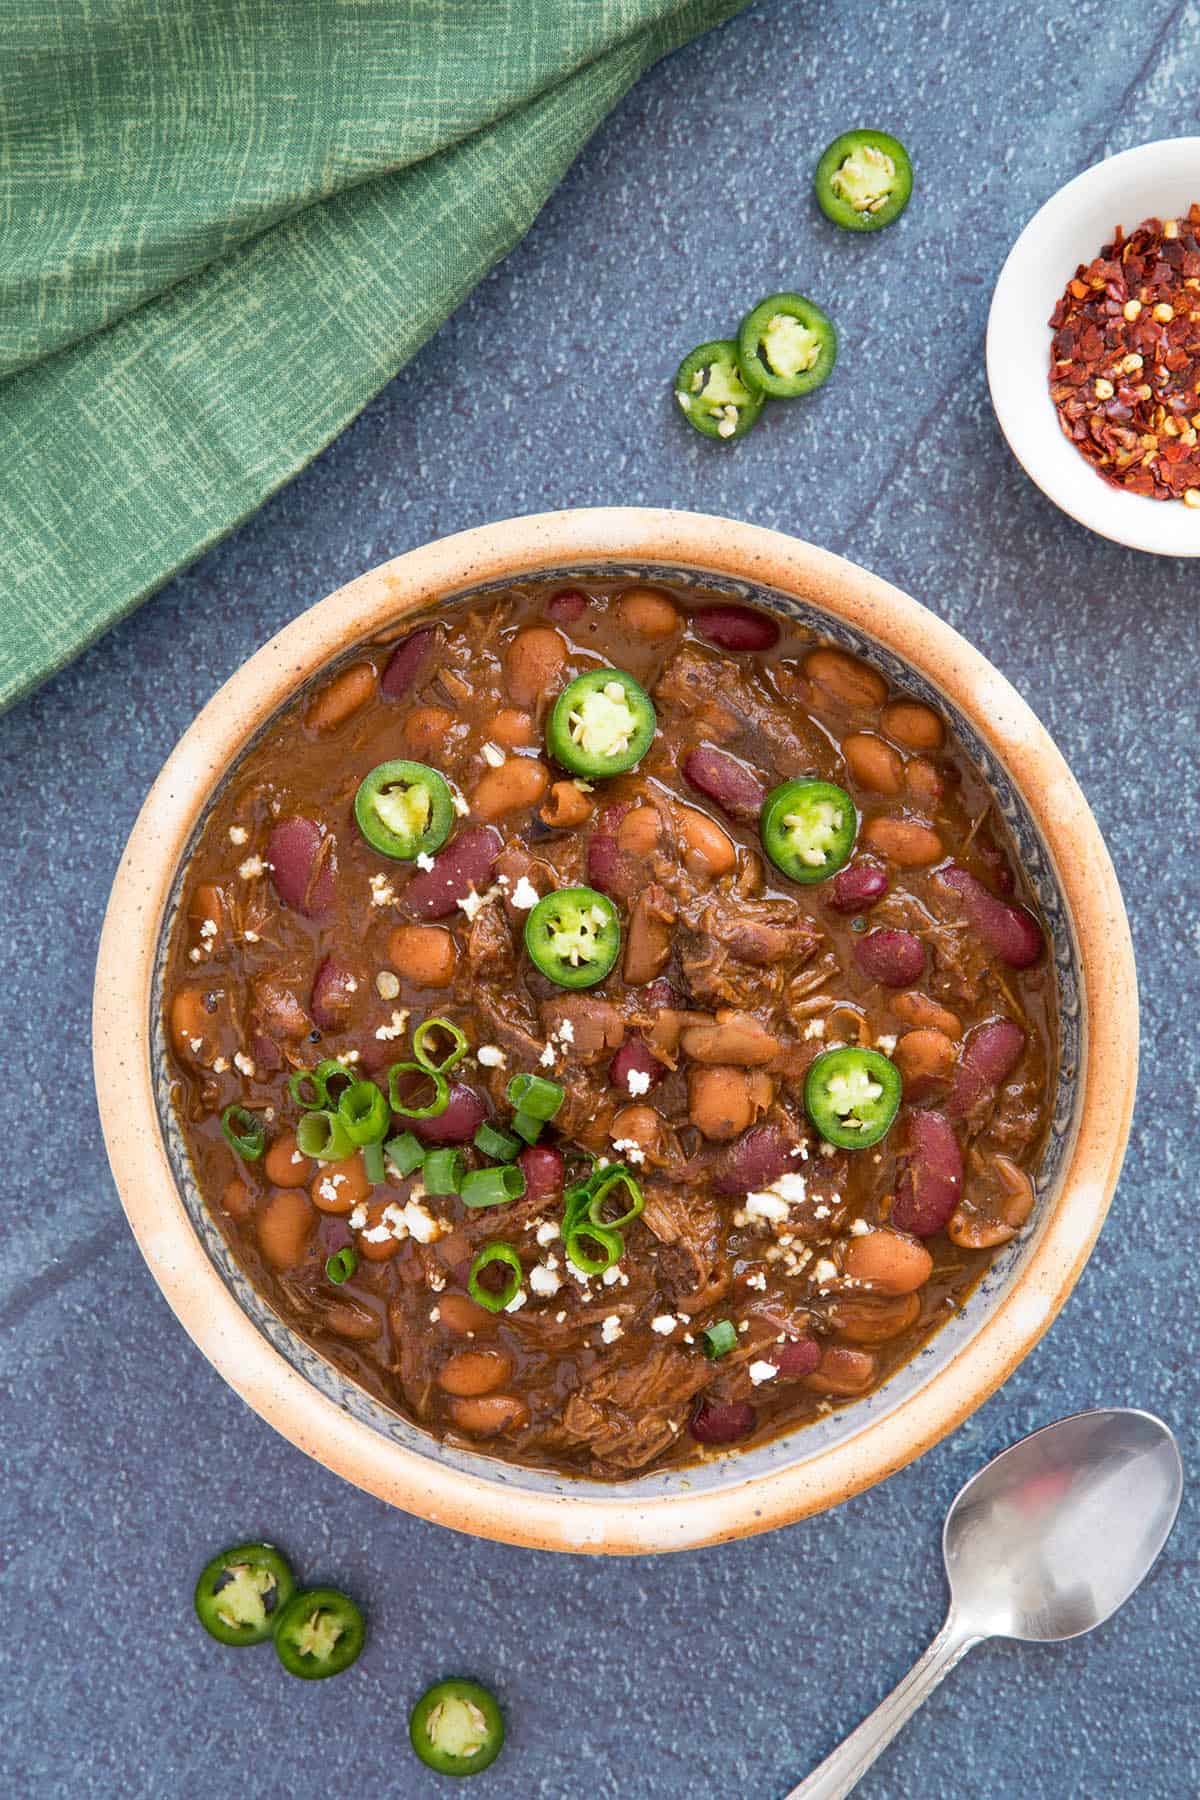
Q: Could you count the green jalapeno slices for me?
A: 11